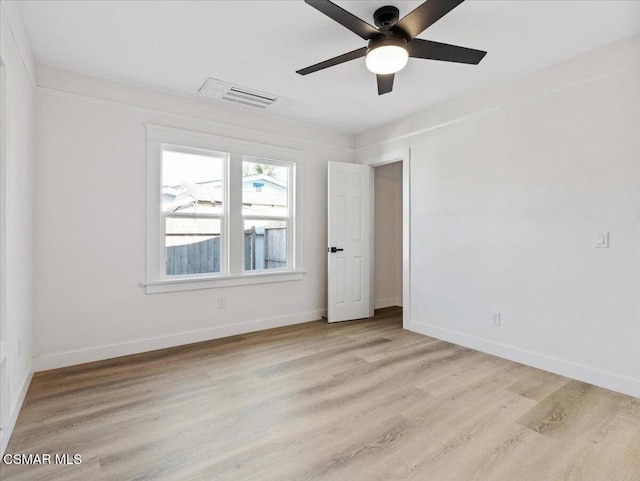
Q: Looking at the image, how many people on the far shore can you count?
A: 0